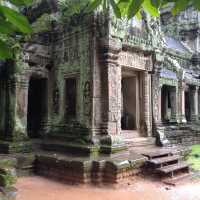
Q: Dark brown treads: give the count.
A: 3